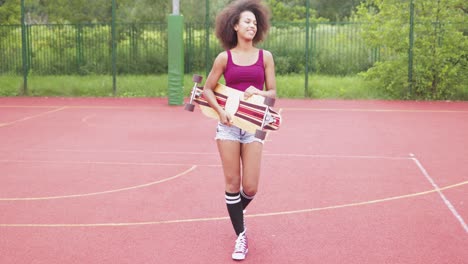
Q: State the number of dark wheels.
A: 4